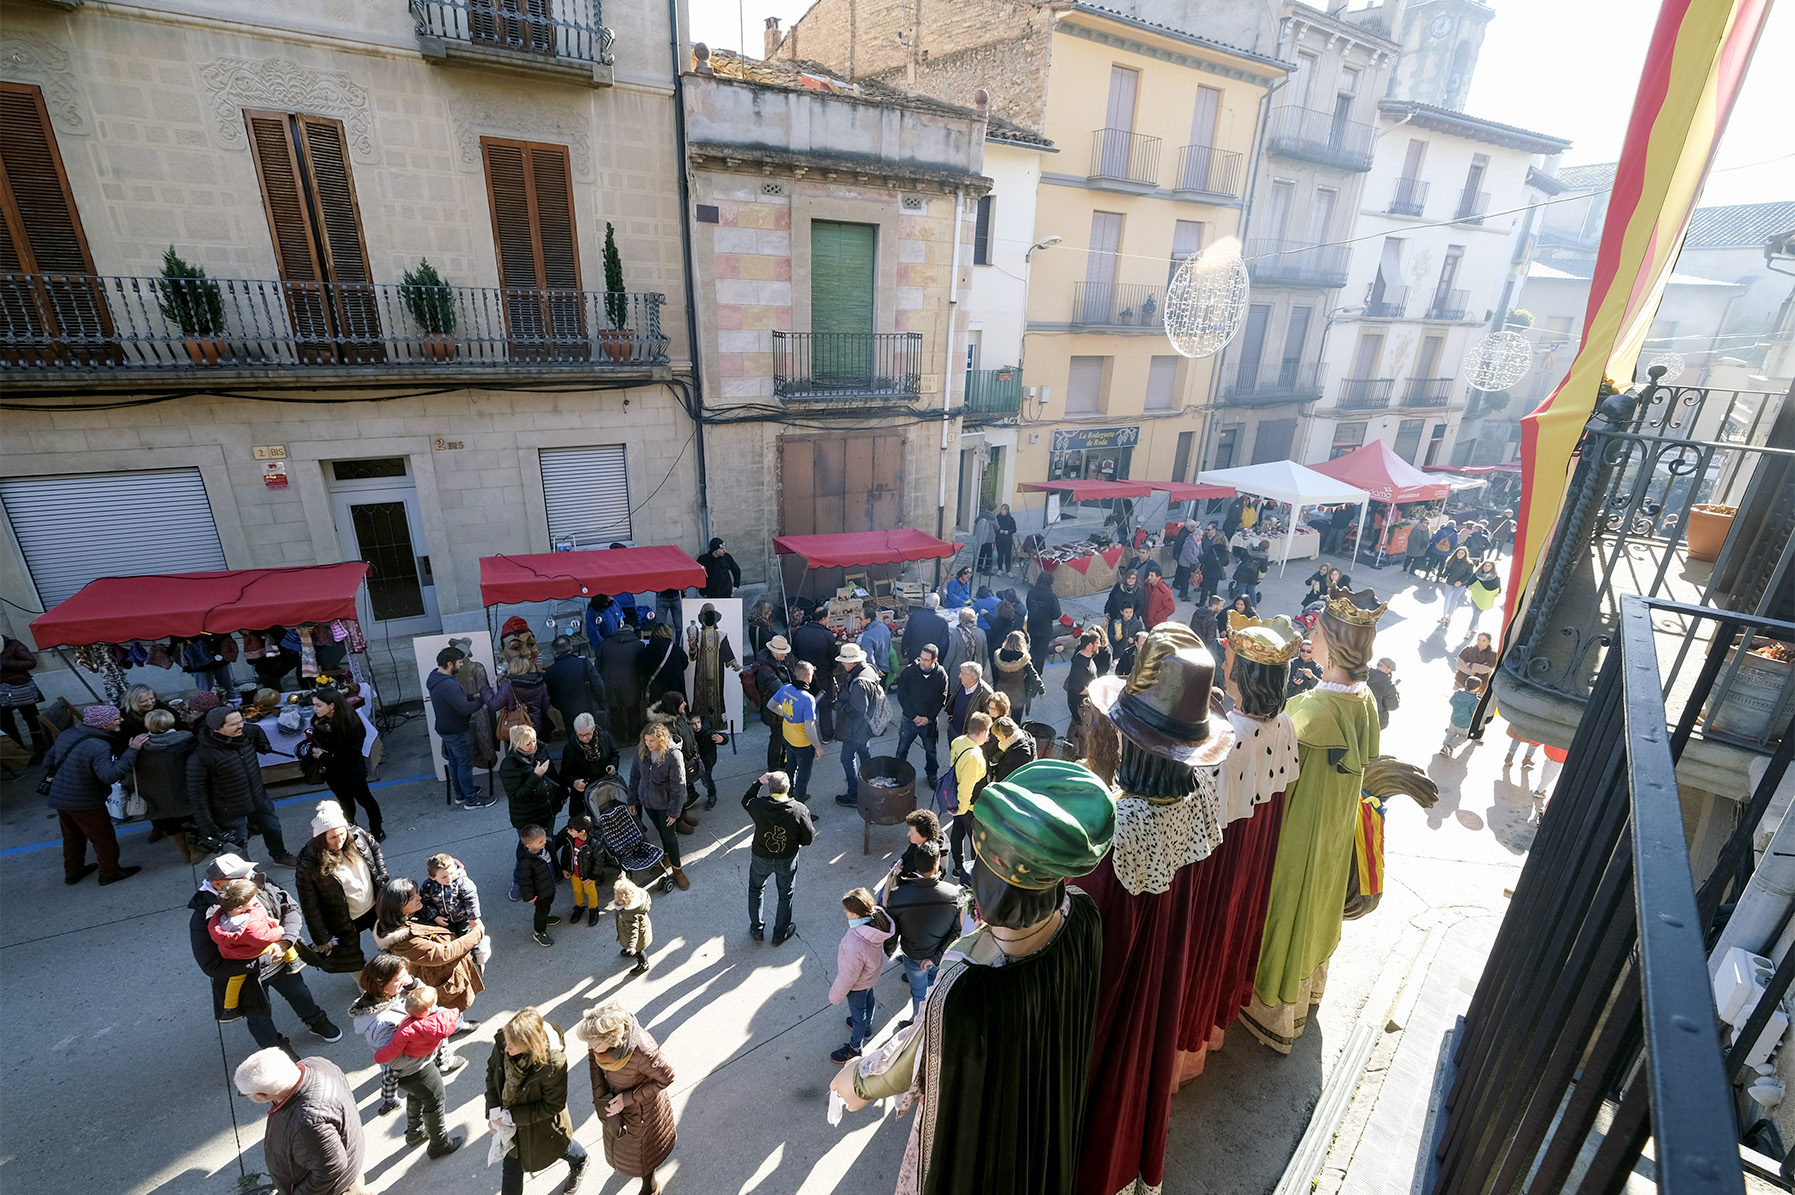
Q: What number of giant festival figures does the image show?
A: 4